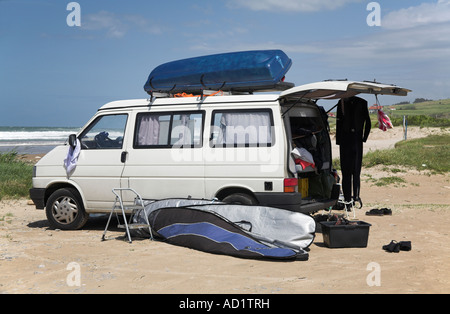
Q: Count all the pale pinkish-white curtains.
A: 3